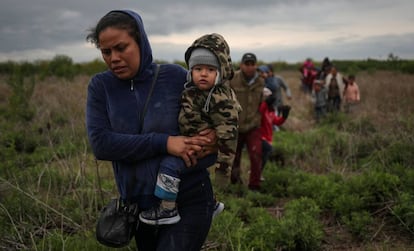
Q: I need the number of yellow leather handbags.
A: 0